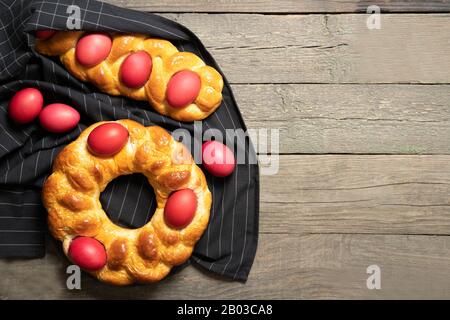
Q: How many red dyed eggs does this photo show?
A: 10